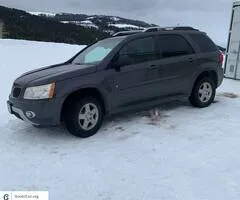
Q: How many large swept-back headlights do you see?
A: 1